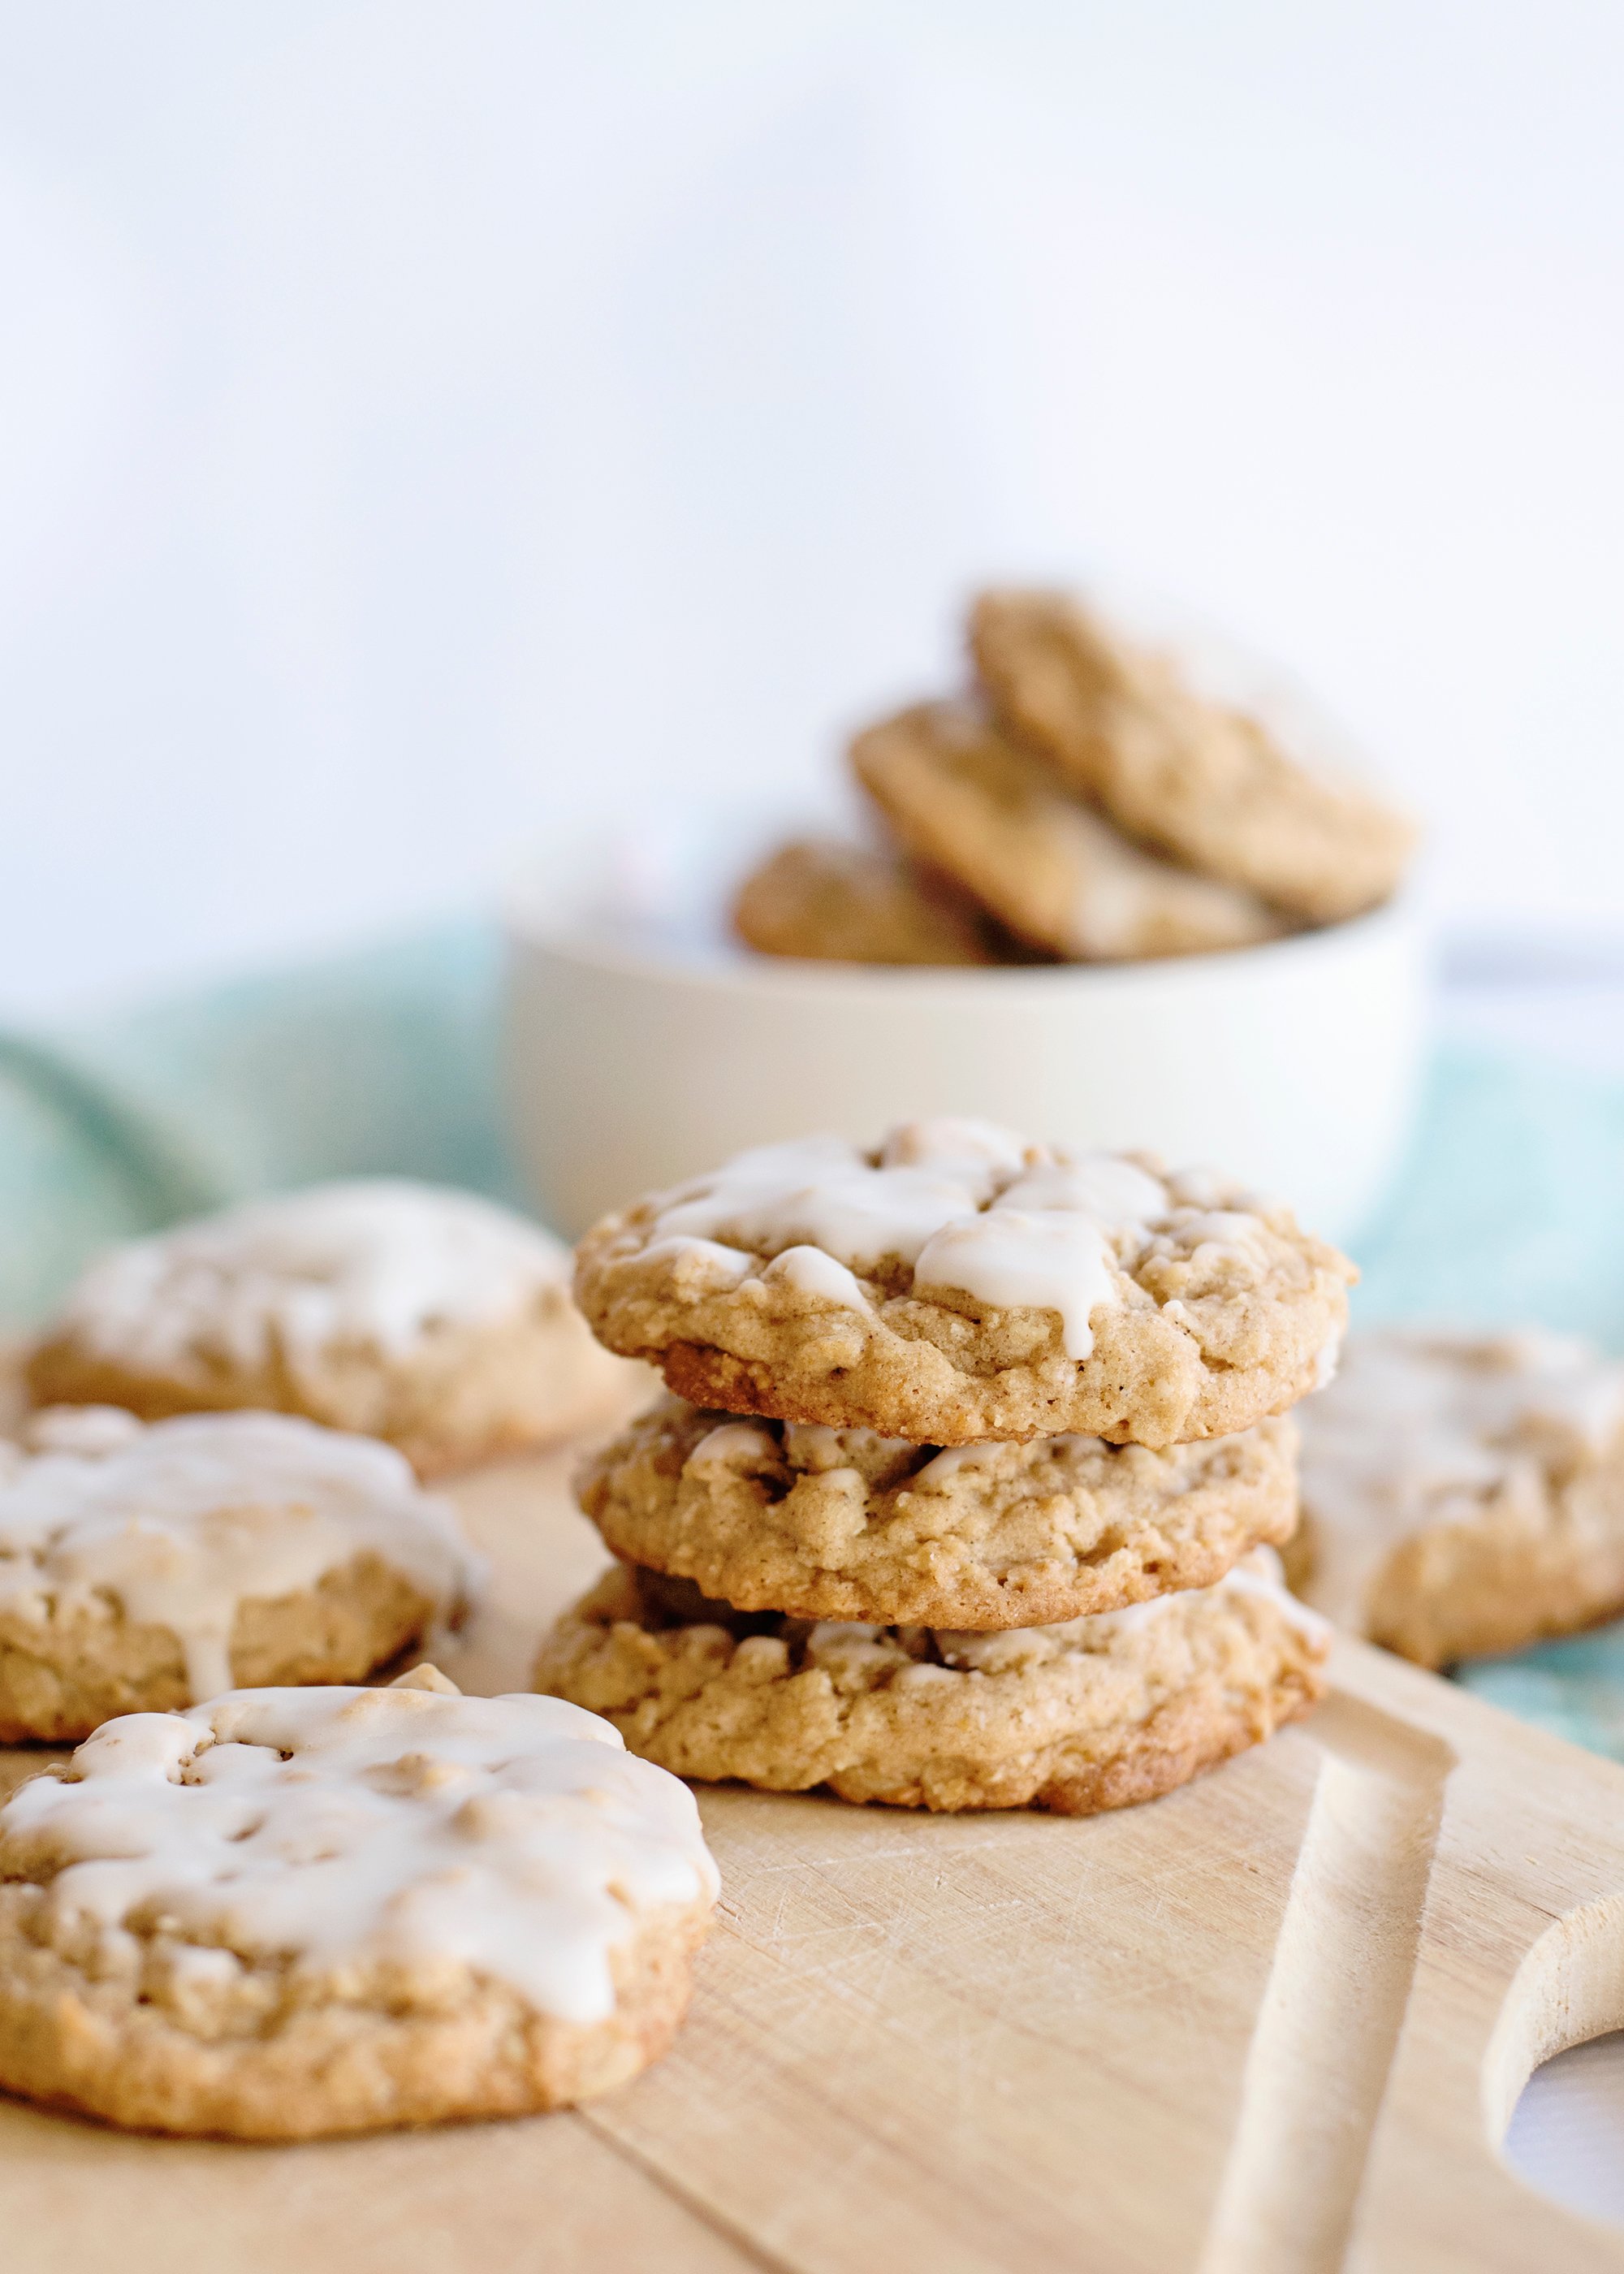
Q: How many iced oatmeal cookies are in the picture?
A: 10